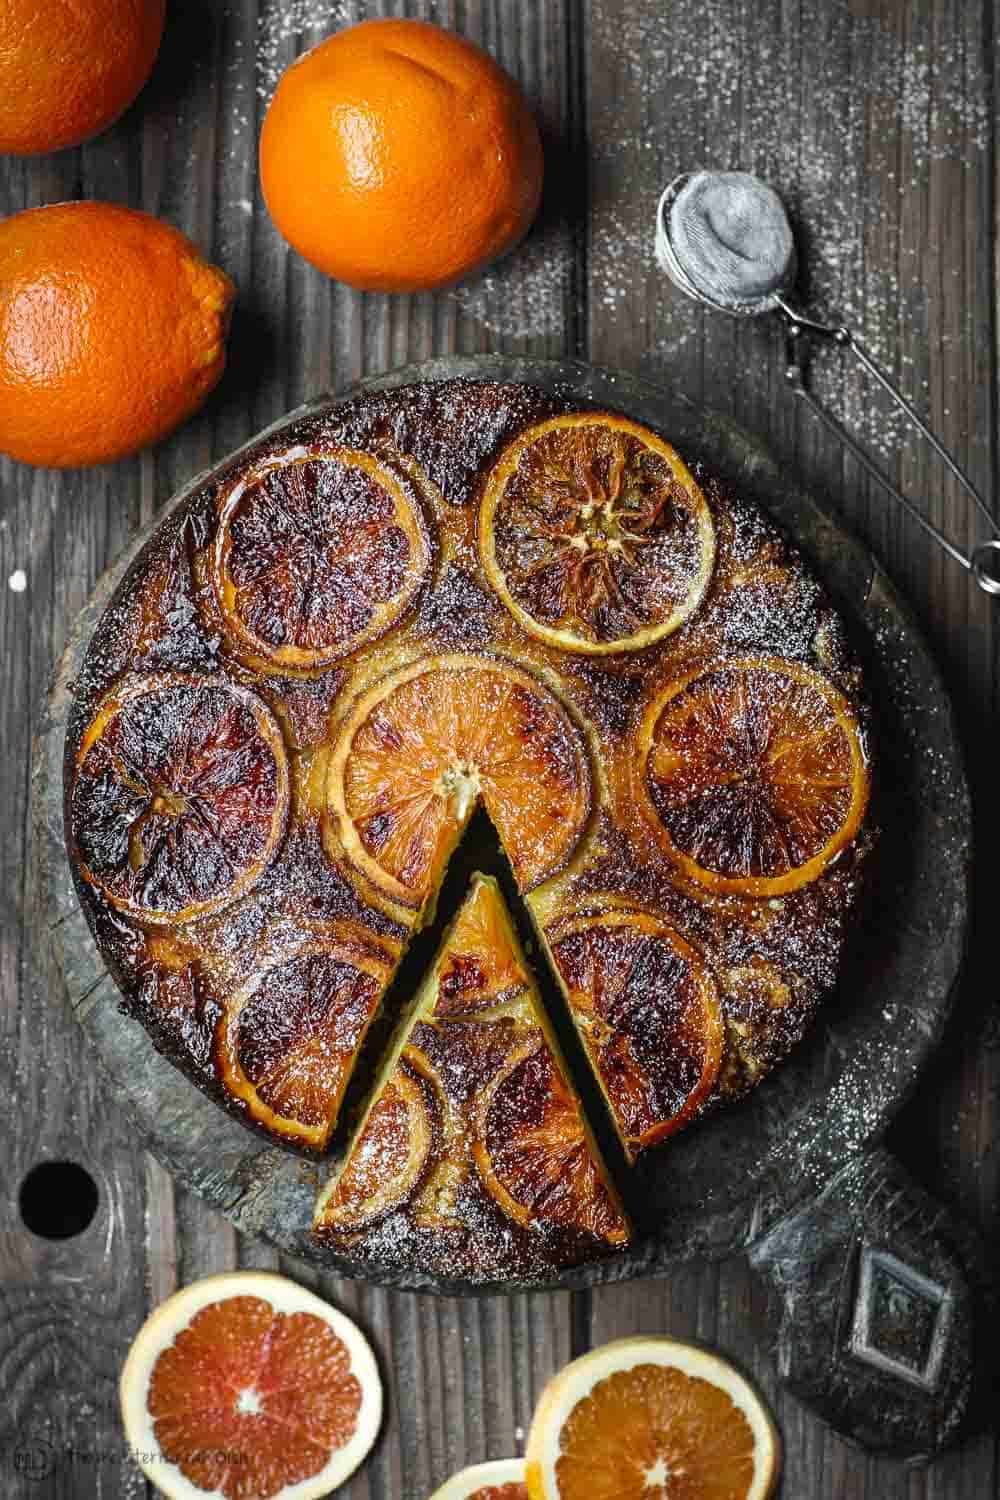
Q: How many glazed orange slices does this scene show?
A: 7